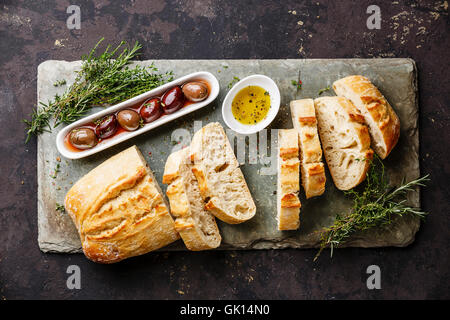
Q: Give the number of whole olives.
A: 6